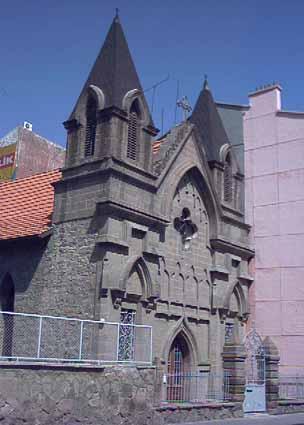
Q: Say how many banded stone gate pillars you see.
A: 2